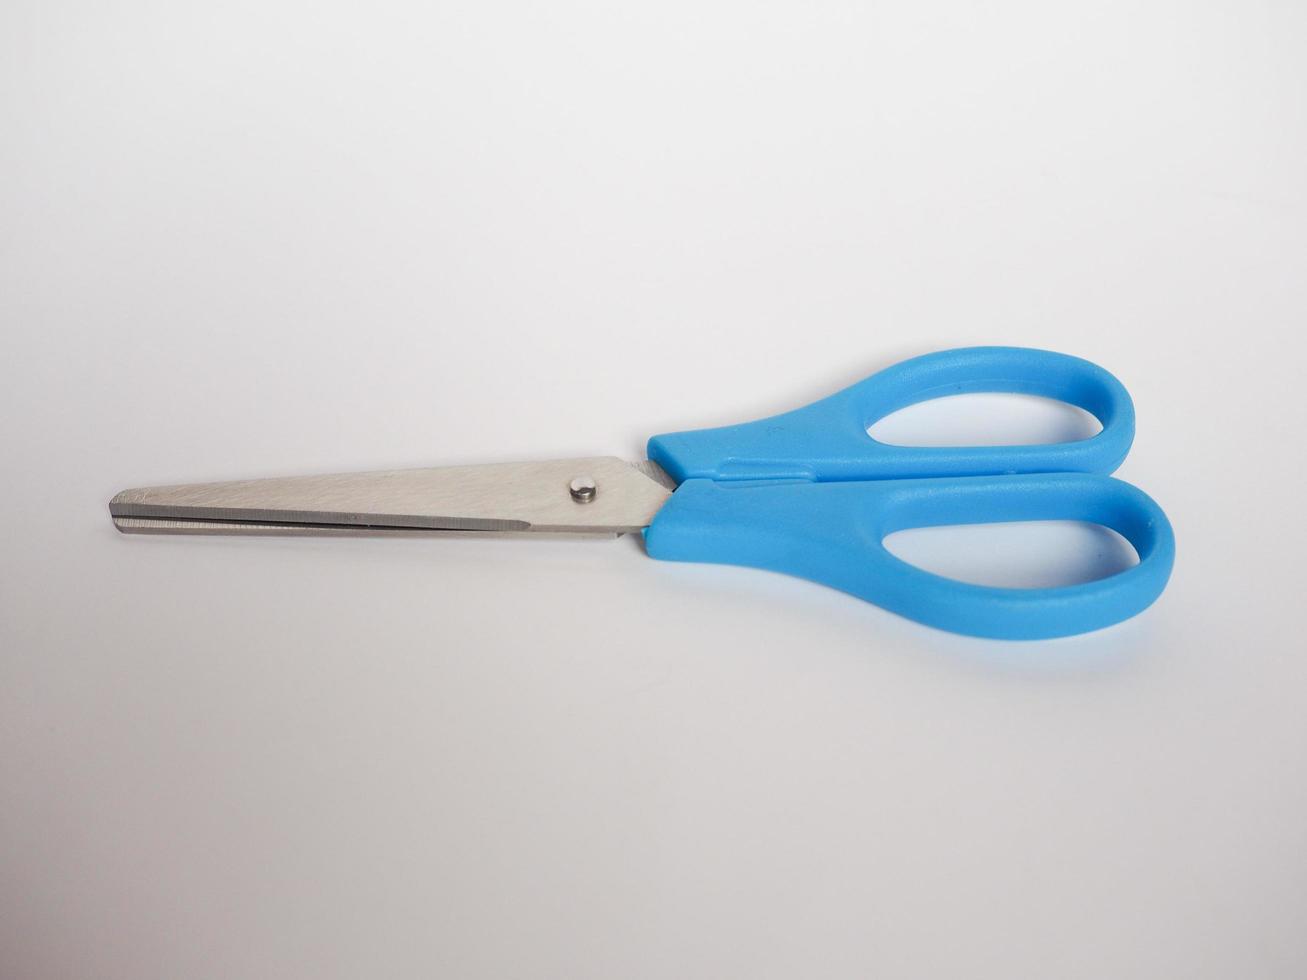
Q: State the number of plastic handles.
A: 2